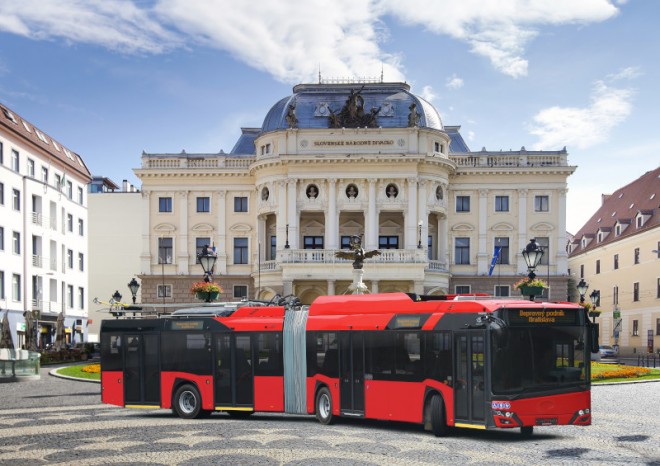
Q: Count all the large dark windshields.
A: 1